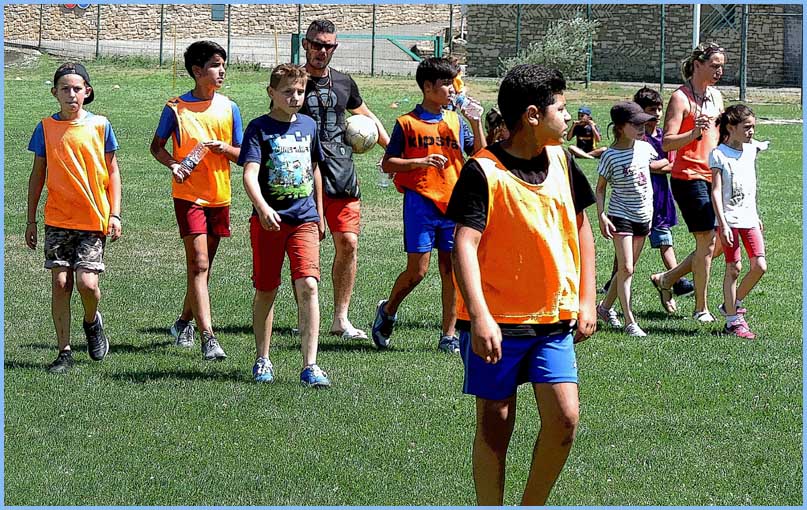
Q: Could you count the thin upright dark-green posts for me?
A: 11